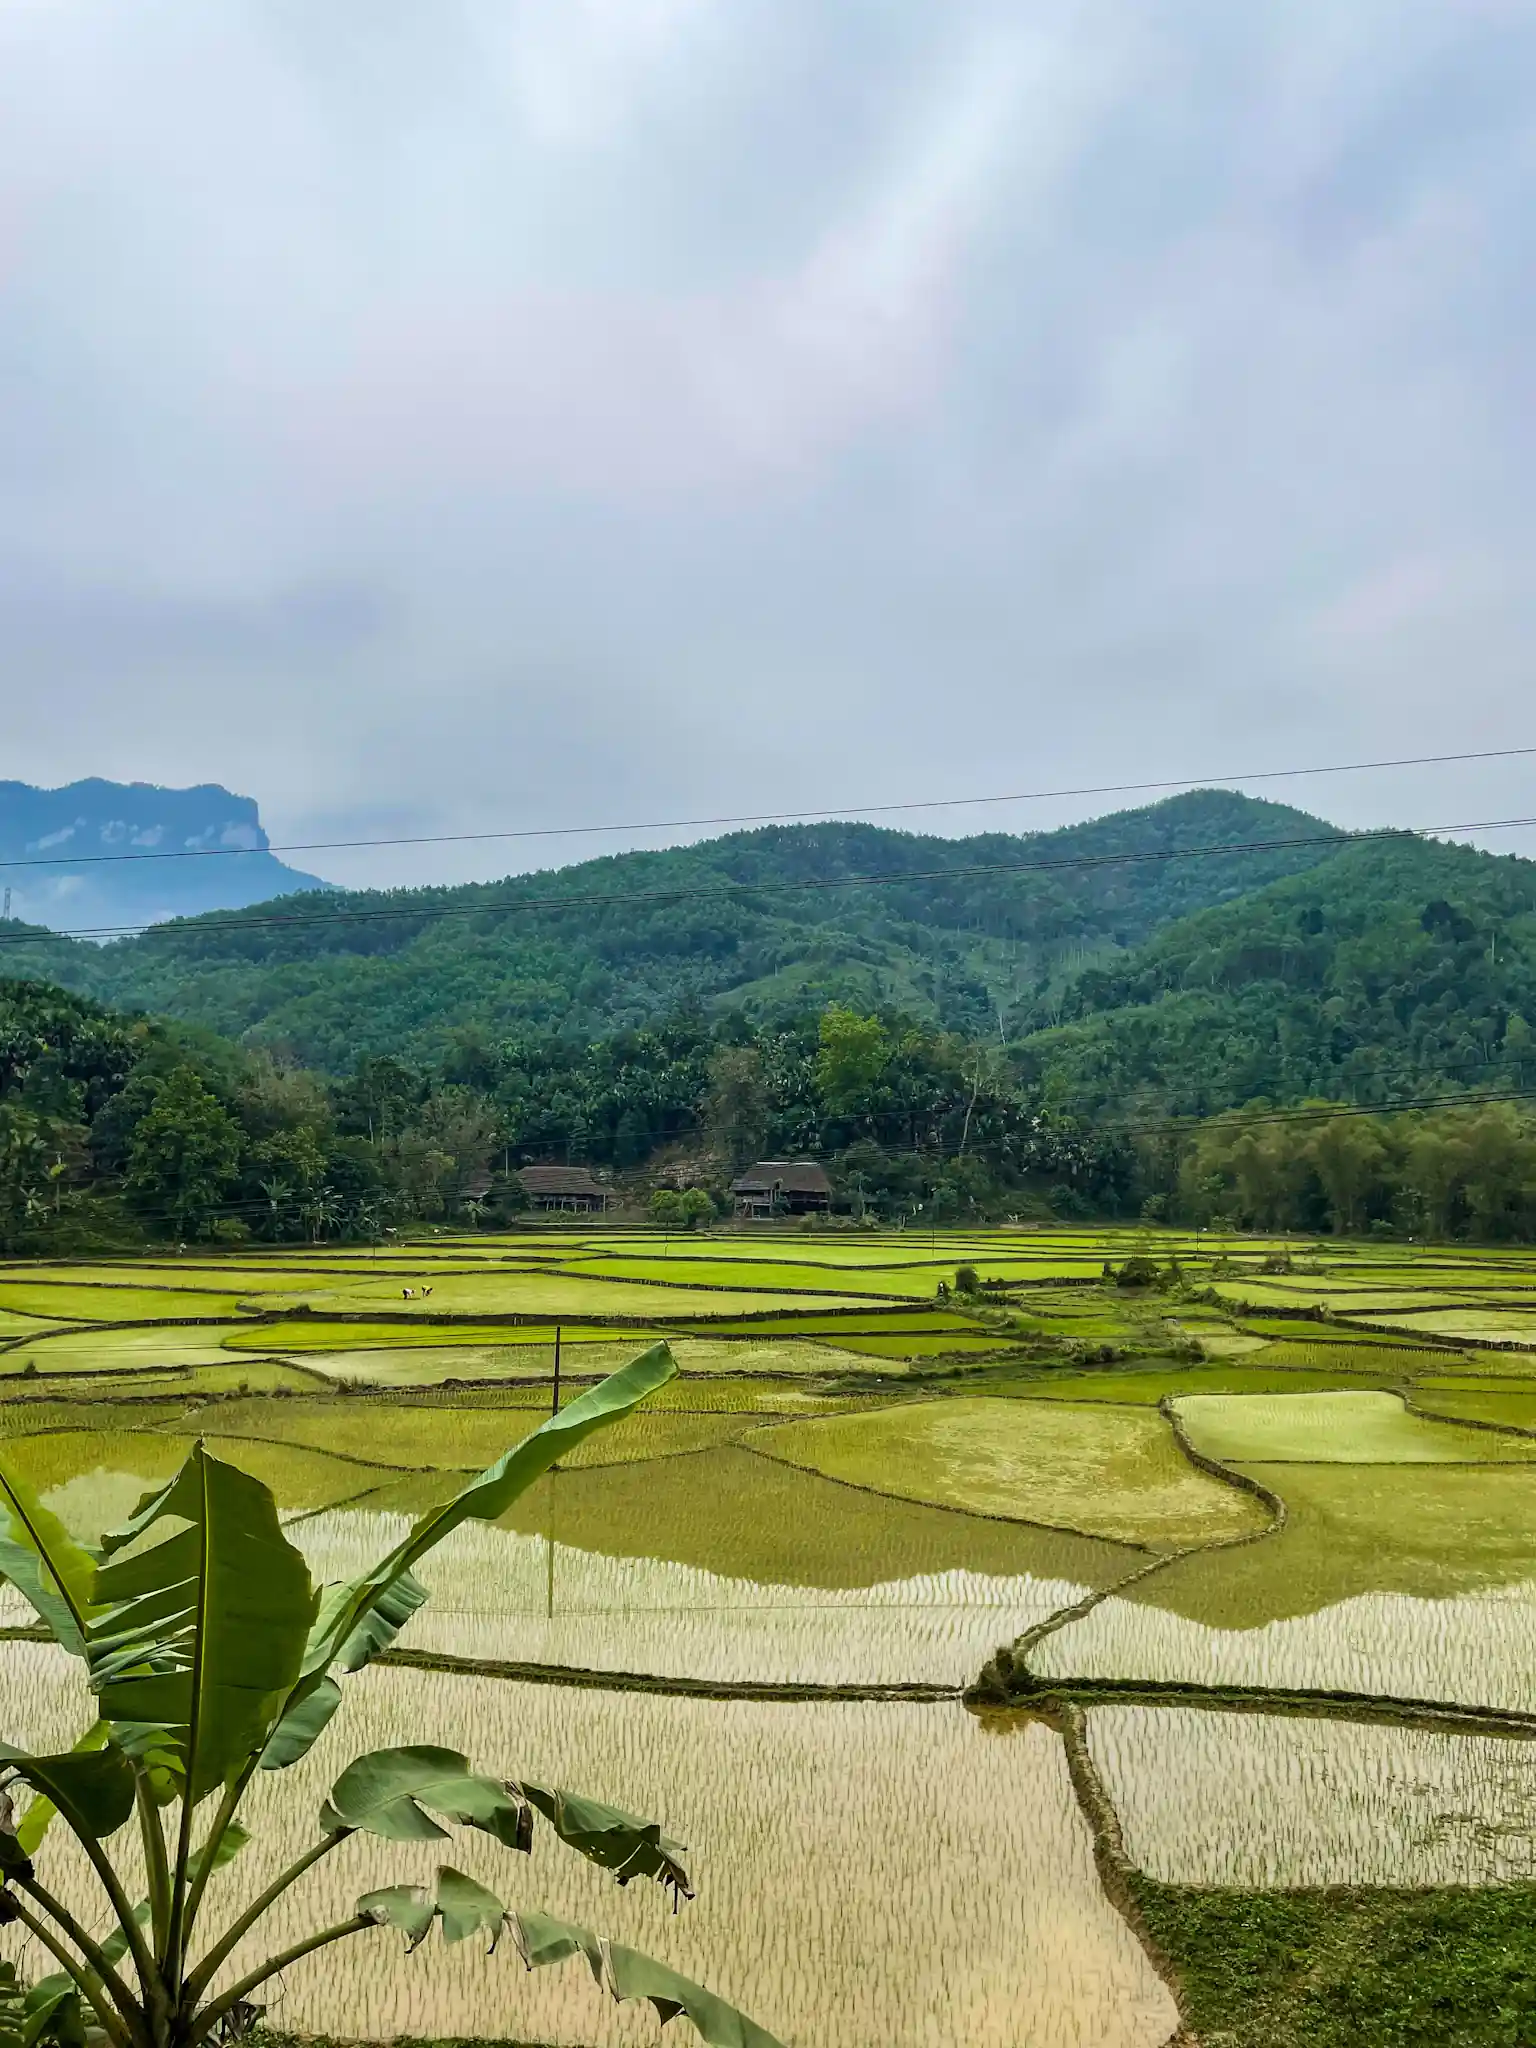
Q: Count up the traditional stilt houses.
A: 2